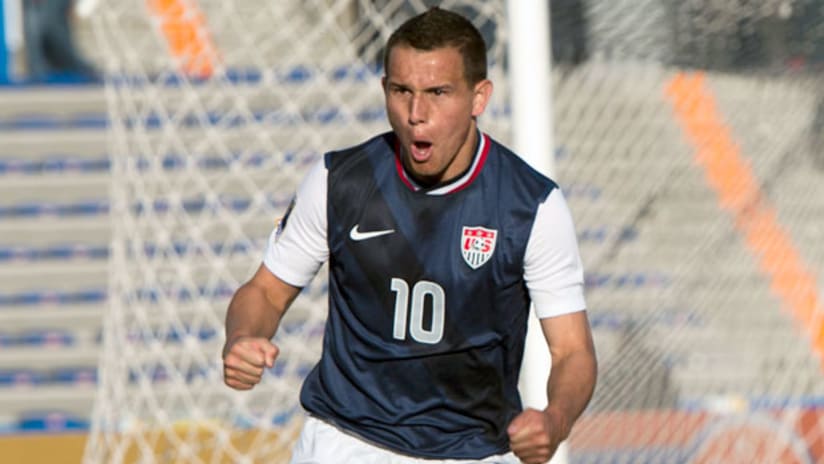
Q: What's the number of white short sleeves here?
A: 2